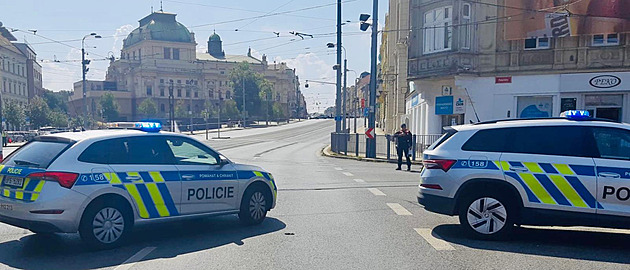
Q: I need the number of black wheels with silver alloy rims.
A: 3